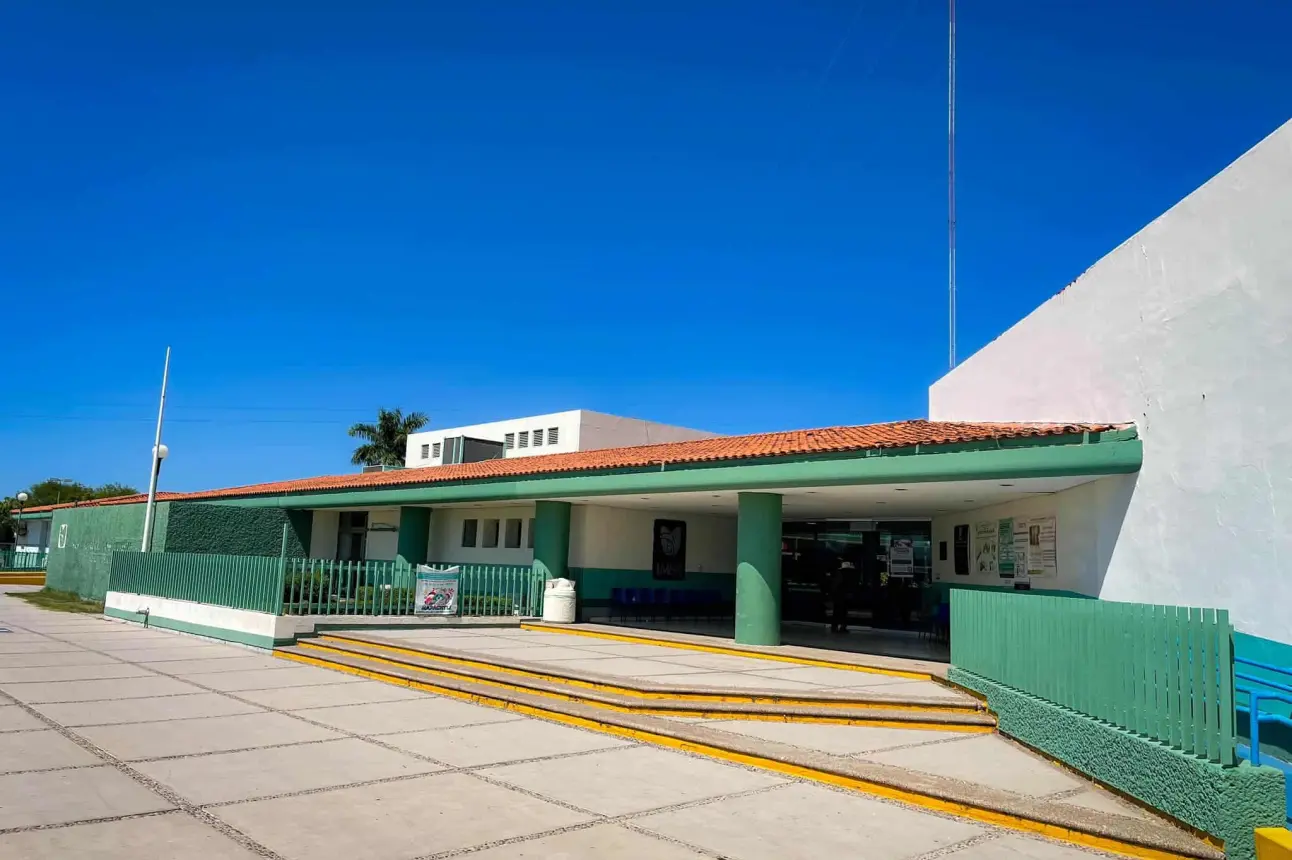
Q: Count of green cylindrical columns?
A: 3